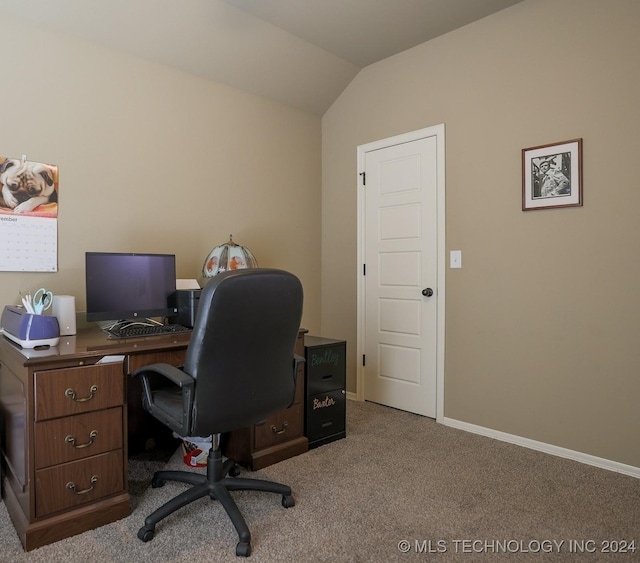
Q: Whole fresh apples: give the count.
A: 0